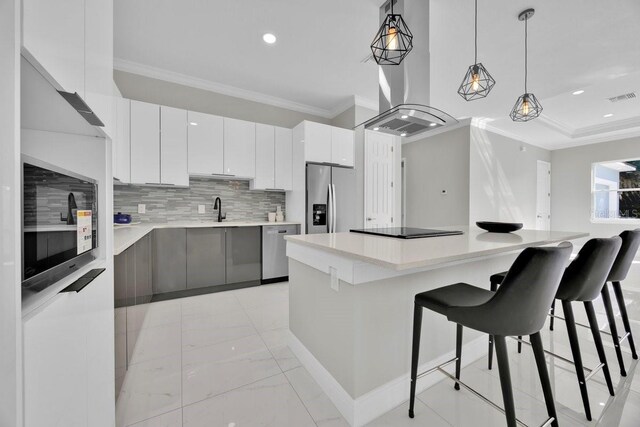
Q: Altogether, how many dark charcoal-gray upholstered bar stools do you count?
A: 3